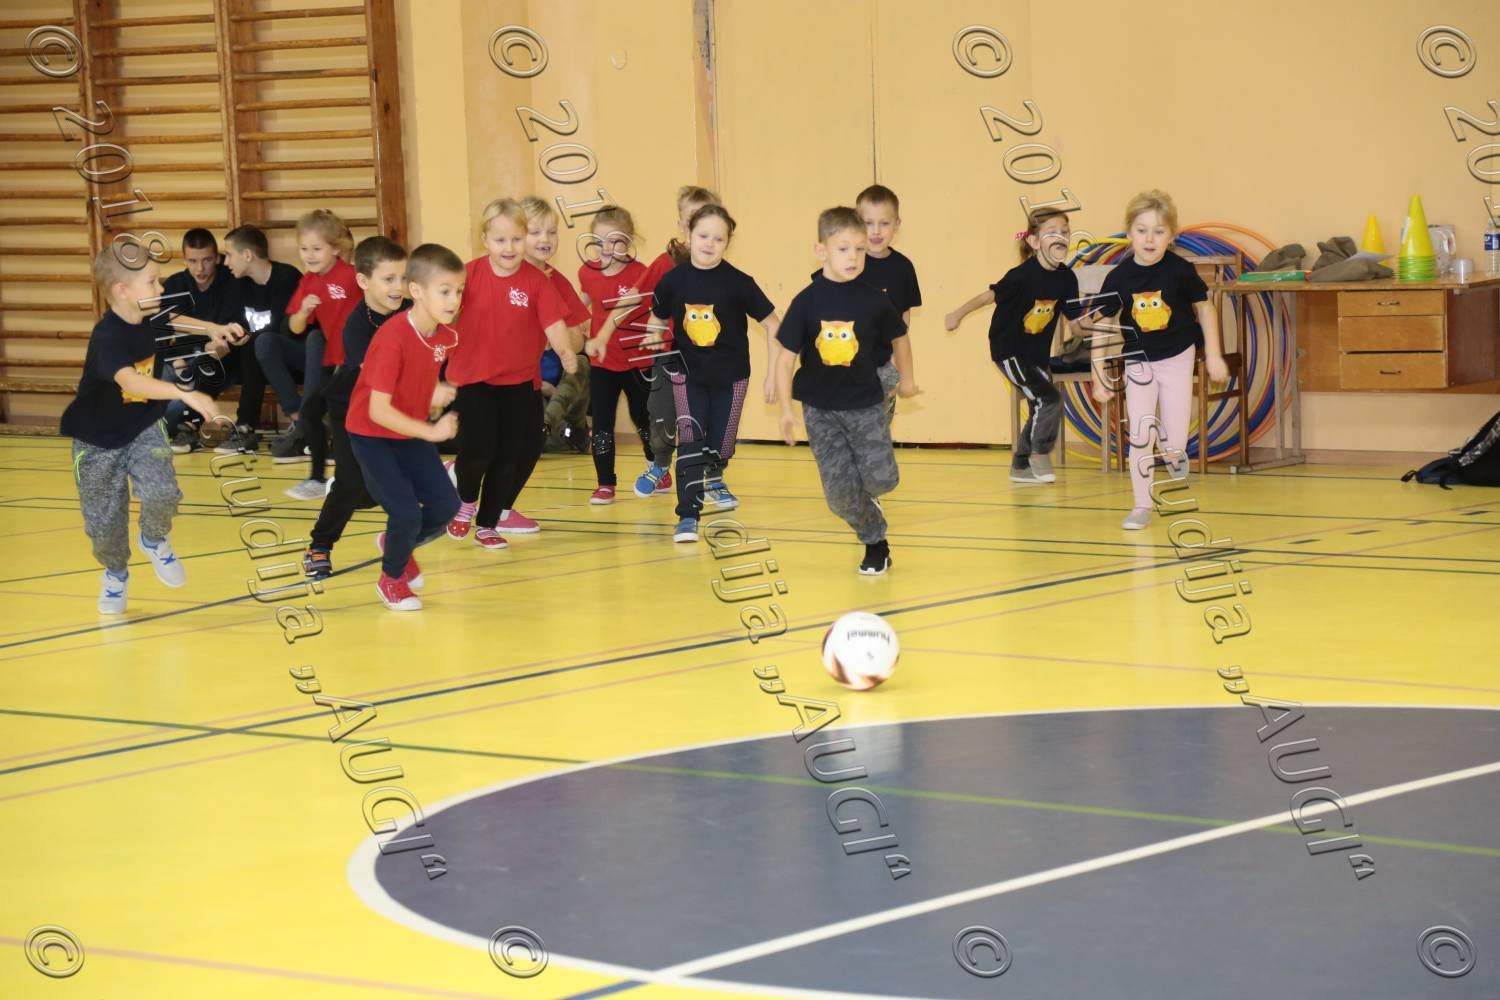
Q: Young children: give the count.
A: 13